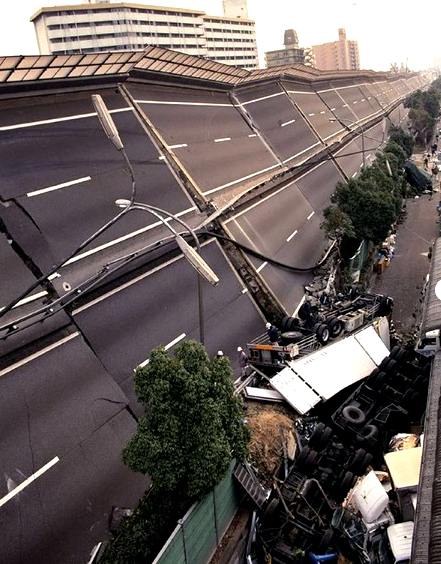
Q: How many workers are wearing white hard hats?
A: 3